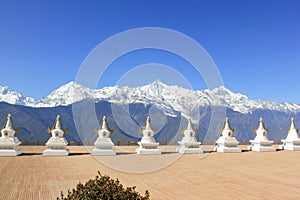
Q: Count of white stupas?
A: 8